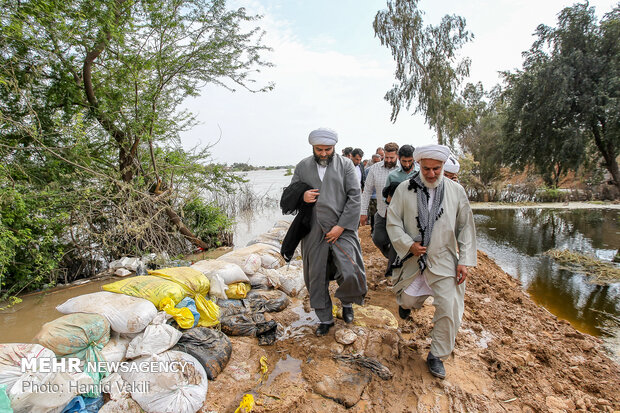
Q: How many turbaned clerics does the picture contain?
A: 3